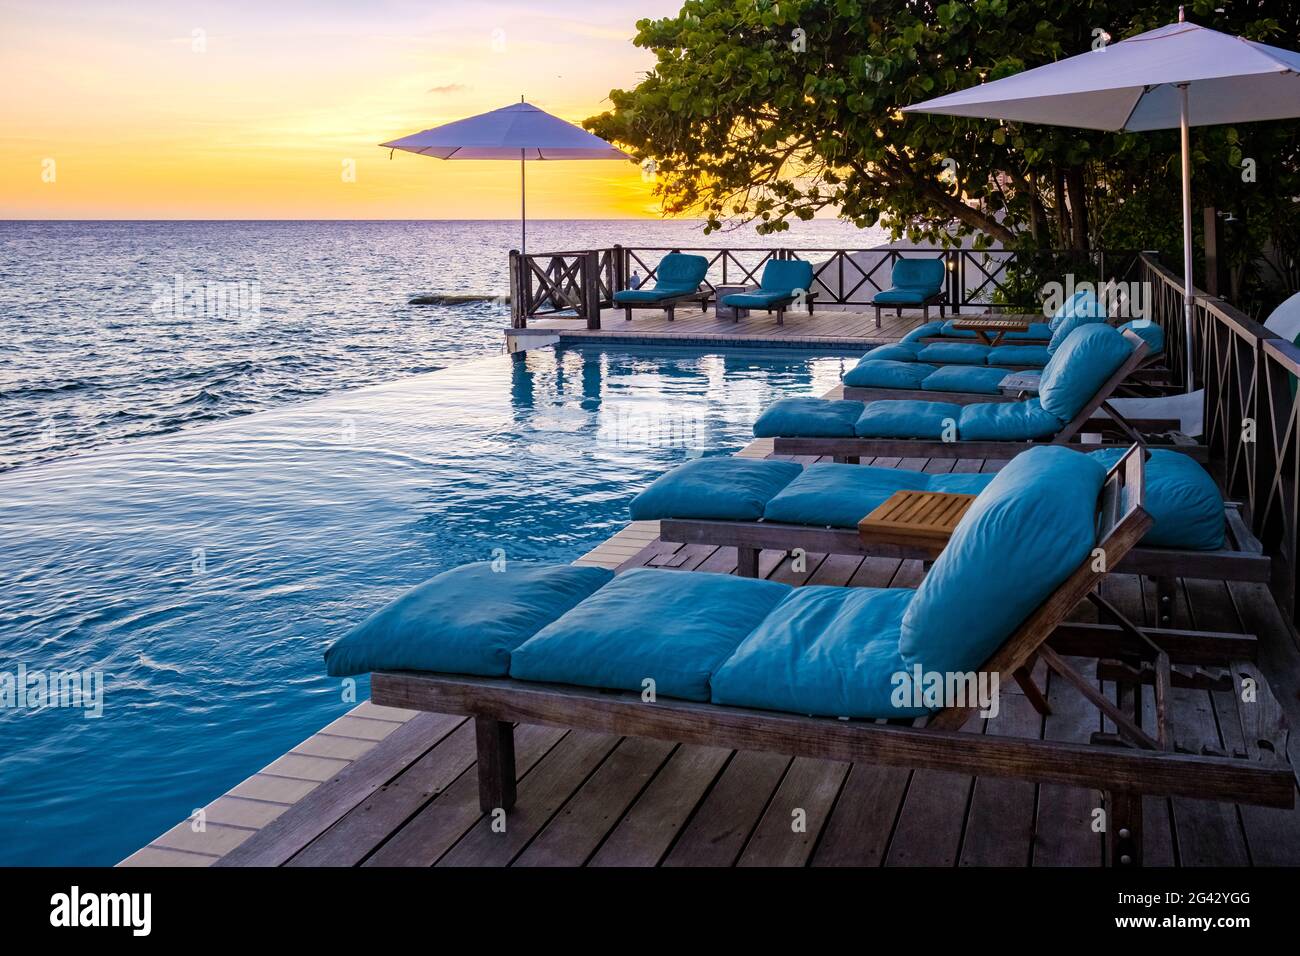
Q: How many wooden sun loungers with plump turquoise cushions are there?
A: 9